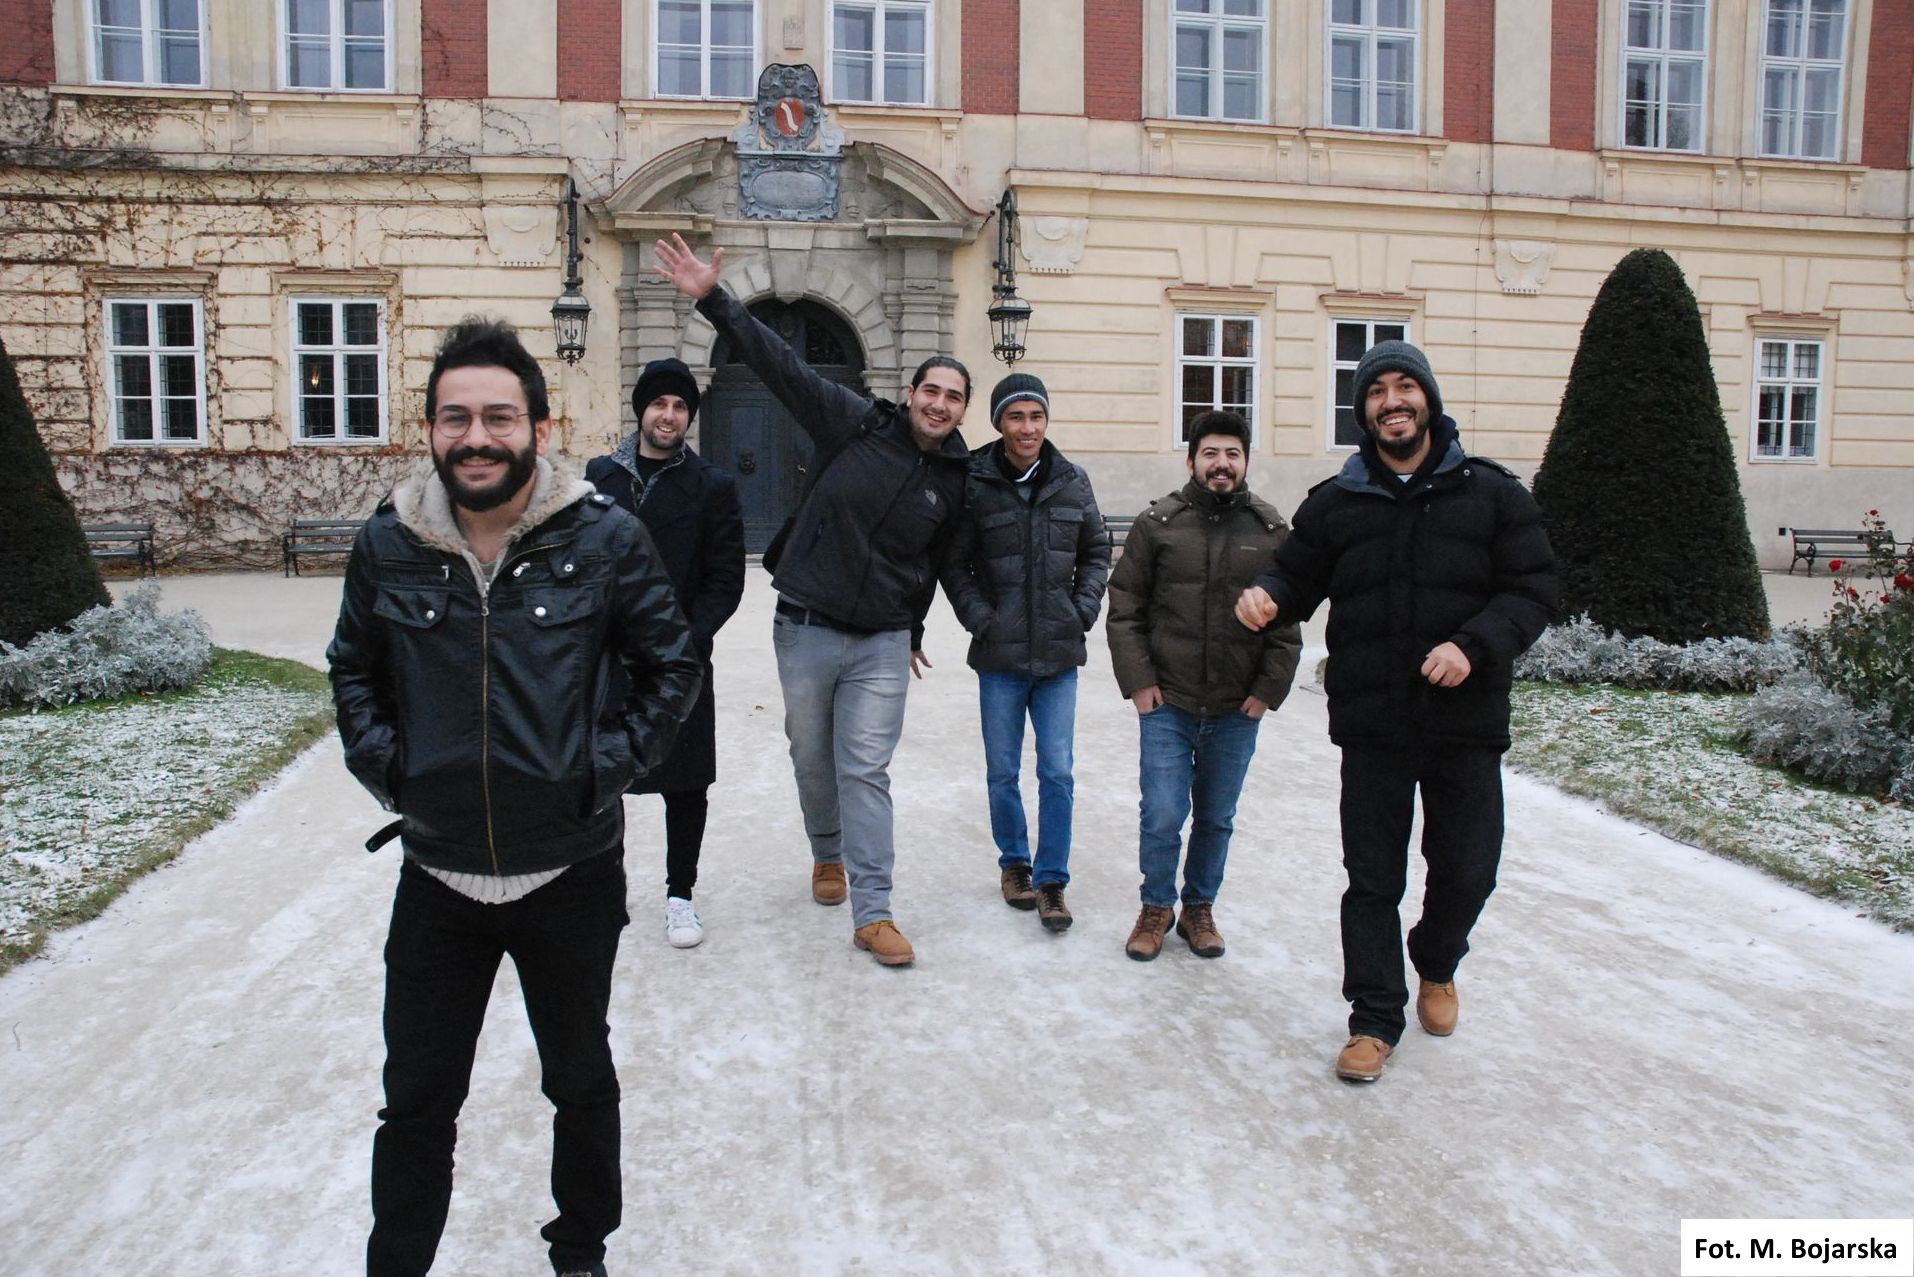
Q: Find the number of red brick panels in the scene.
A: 8